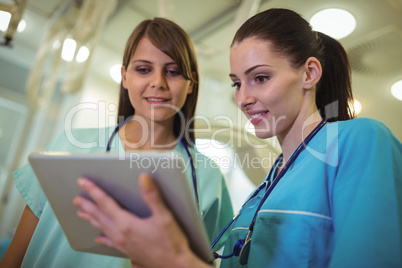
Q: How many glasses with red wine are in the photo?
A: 0